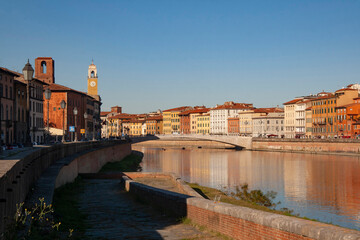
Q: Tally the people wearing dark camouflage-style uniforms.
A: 0